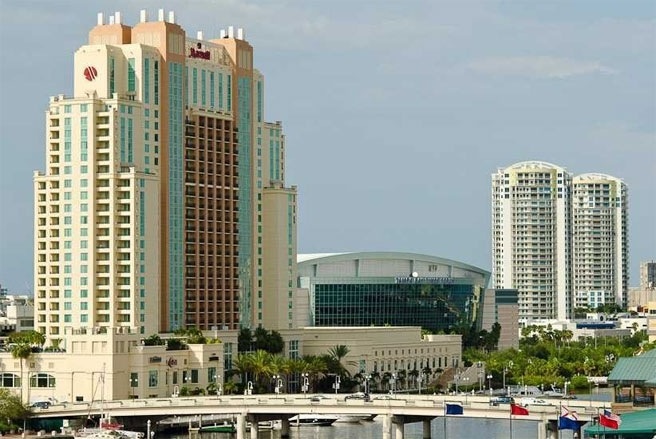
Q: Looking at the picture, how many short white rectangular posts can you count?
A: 10